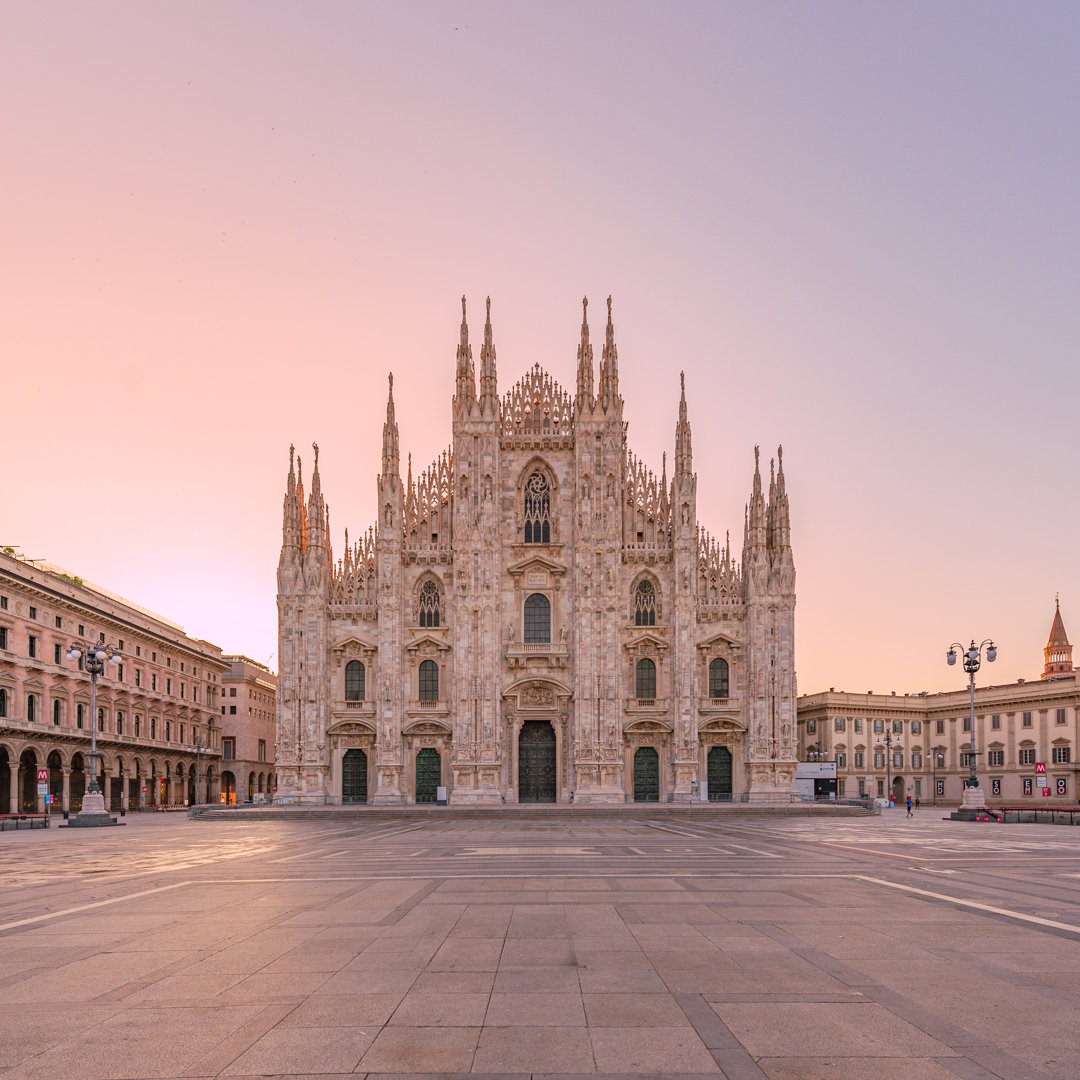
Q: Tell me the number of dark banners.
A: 5